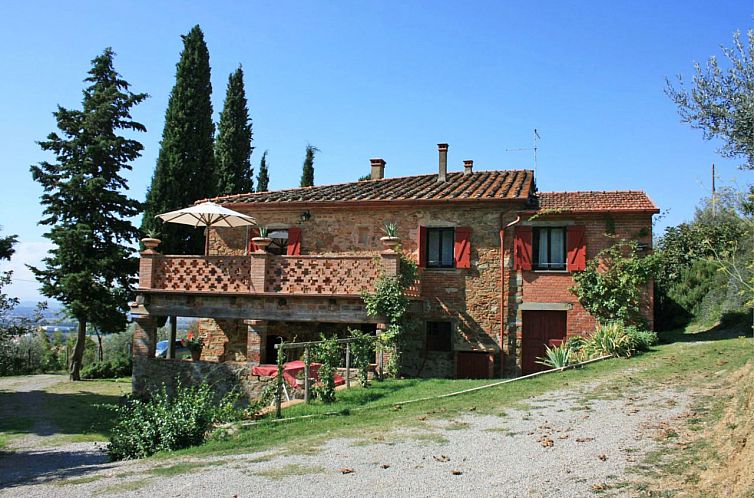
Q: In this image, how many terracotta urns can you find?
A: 3